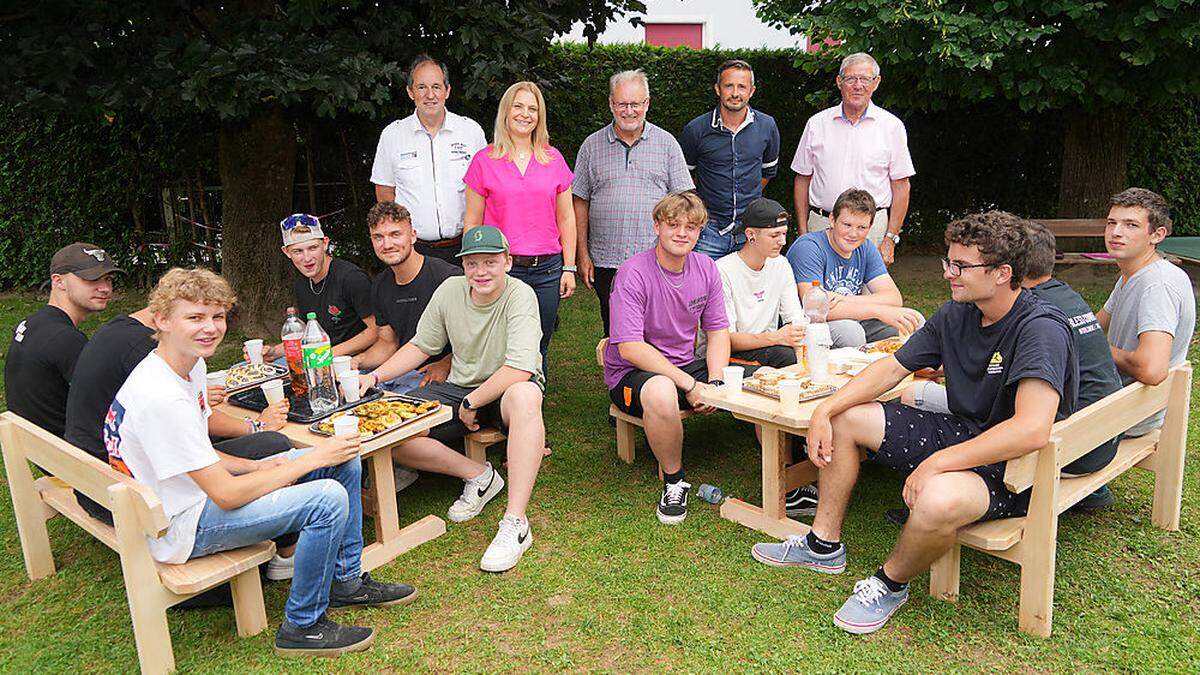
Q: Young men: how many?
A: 12